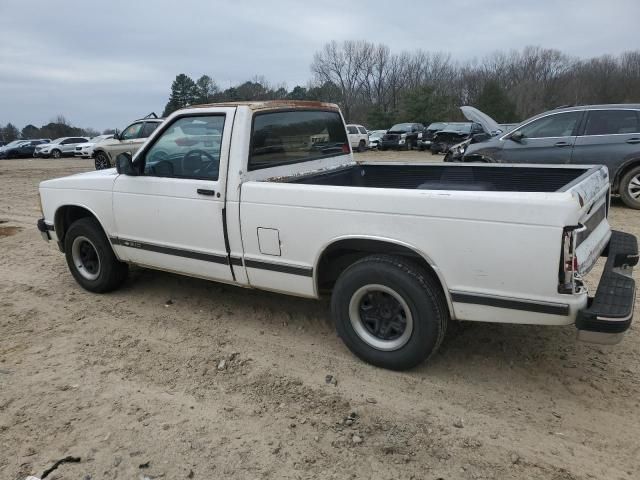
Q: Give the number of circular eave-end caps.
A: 0